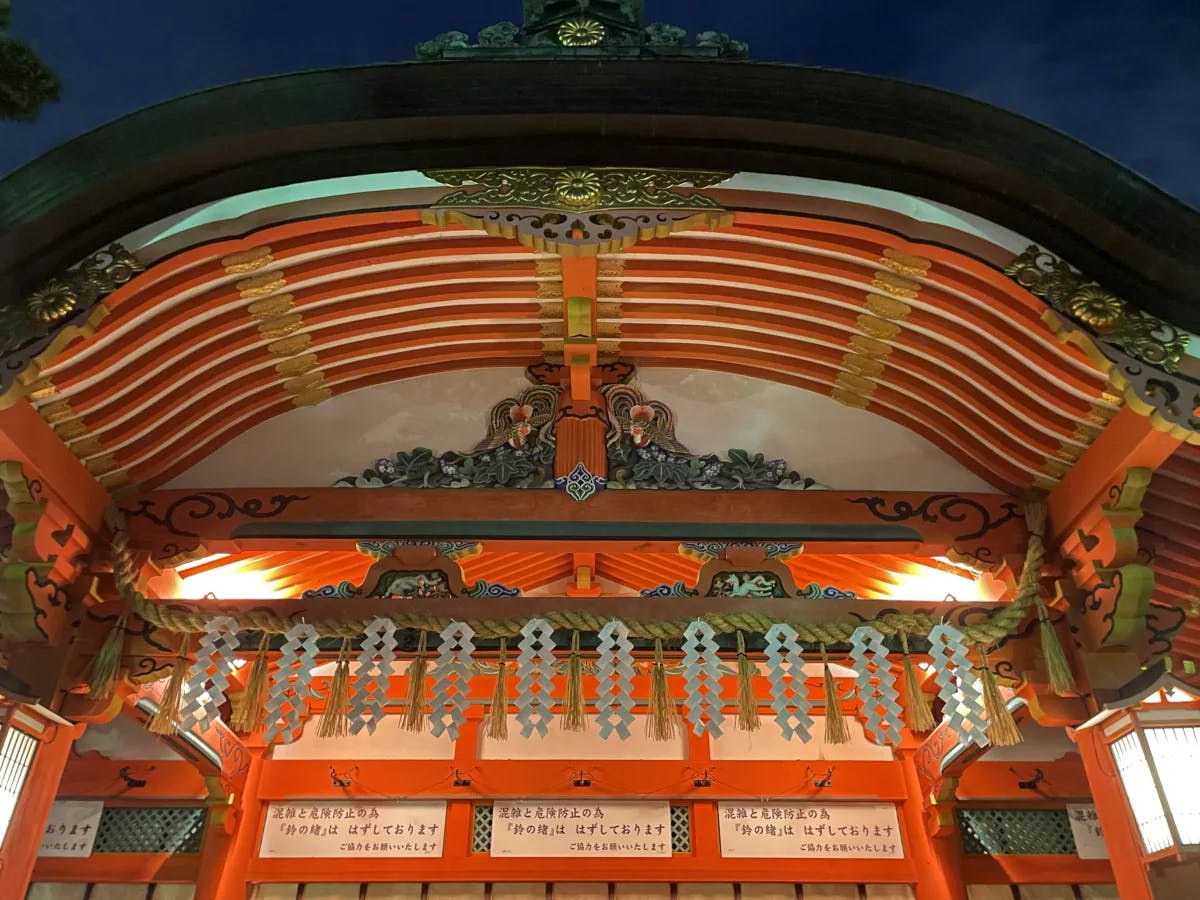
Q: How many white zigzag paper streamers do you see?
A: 10